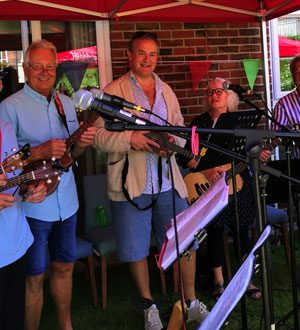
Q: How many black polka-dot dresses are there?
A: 1